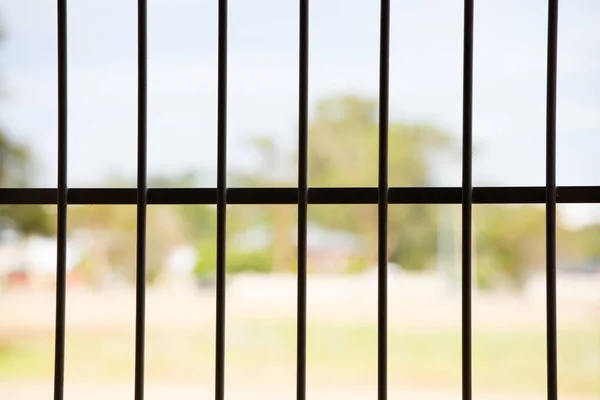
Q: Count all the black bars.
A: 8